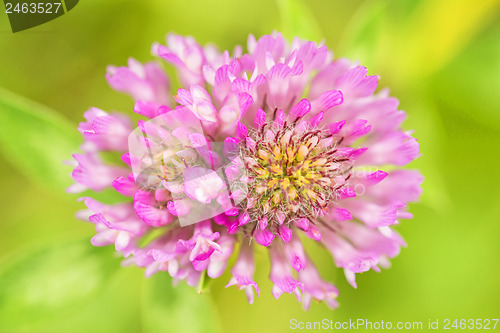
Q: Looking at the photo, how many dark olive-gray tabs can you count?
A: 2